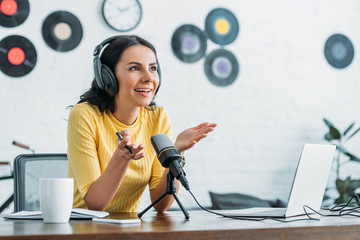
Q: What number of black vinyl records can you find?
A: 7